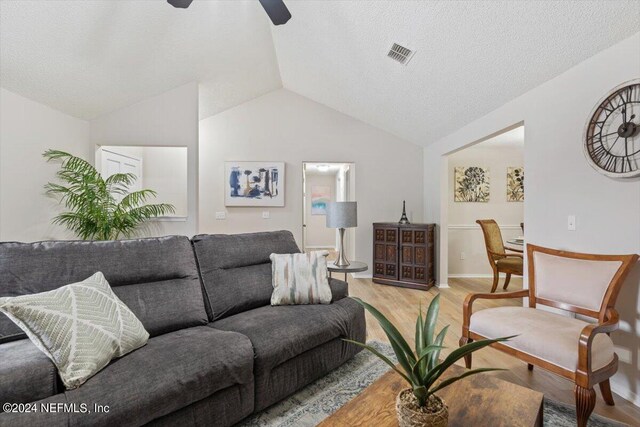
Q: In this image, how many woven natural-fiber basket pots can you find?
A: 1